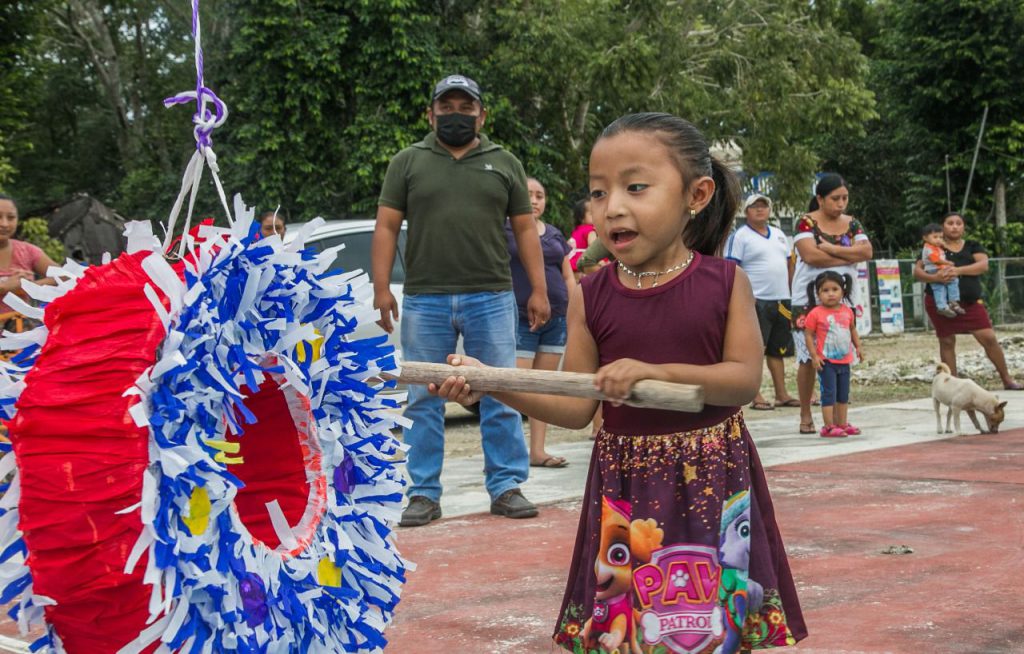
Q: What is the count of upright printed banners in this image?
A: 2